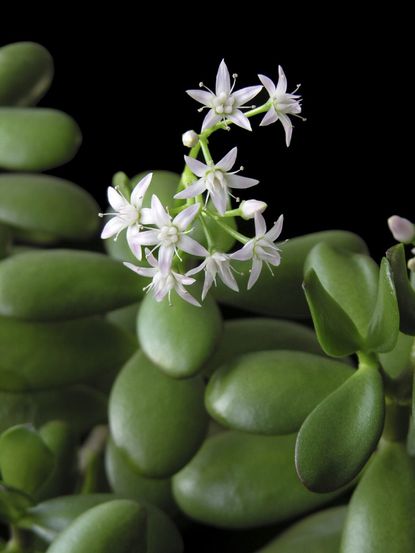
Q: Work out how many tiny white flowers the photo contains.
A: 8